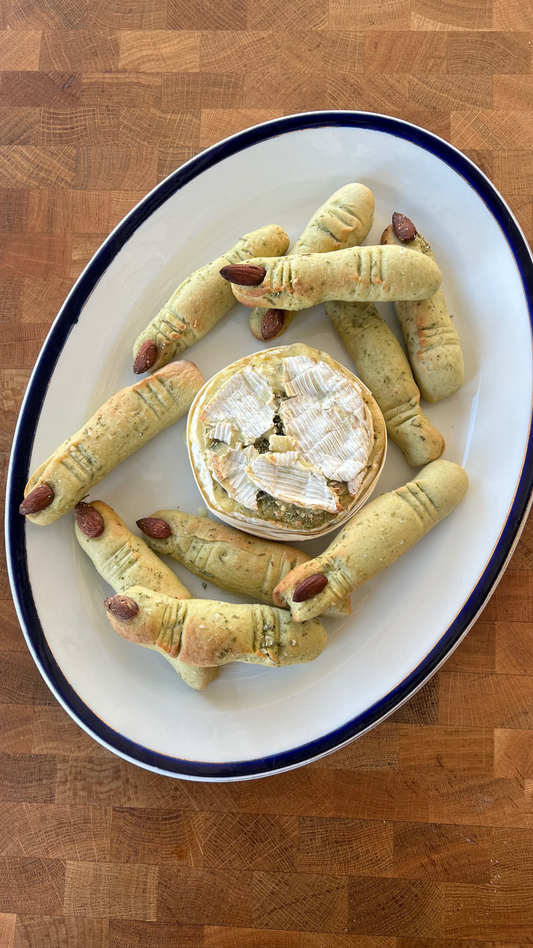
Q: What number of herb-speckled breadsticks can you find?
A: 10